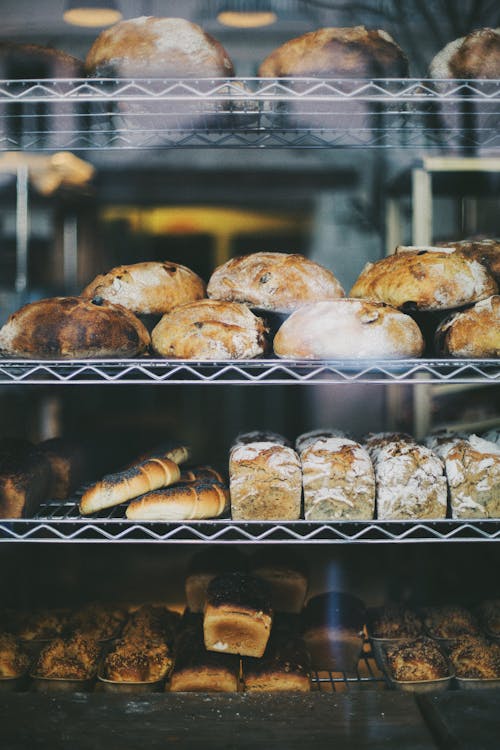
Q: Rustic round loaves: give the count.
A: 12